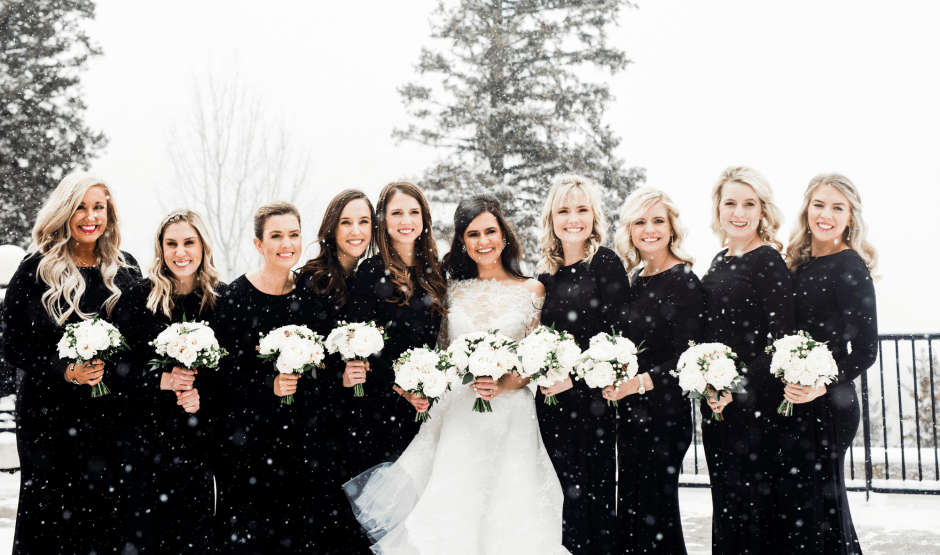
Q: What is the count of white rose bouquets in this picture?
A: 10